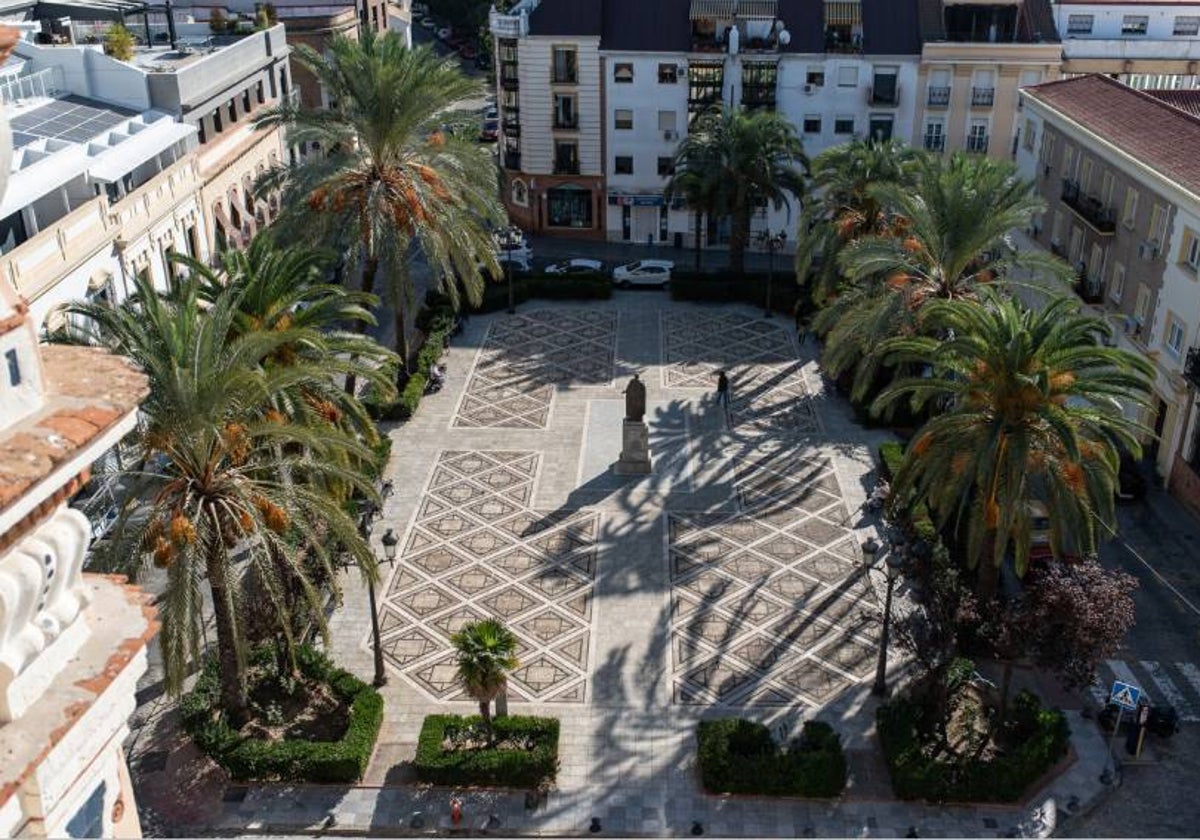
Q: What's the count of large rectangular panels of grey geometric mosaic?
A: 4